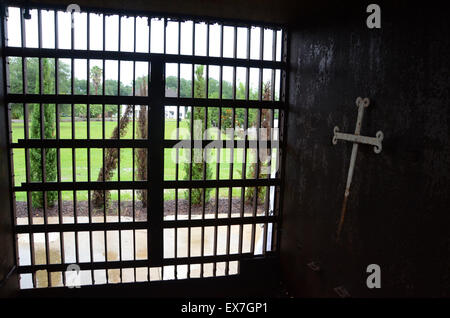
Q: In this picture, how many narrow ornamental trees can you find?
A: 5